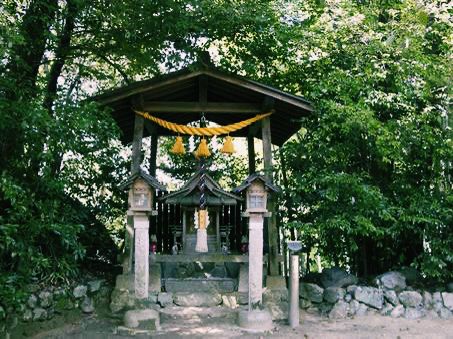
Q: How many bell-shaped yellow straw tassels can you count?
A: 3